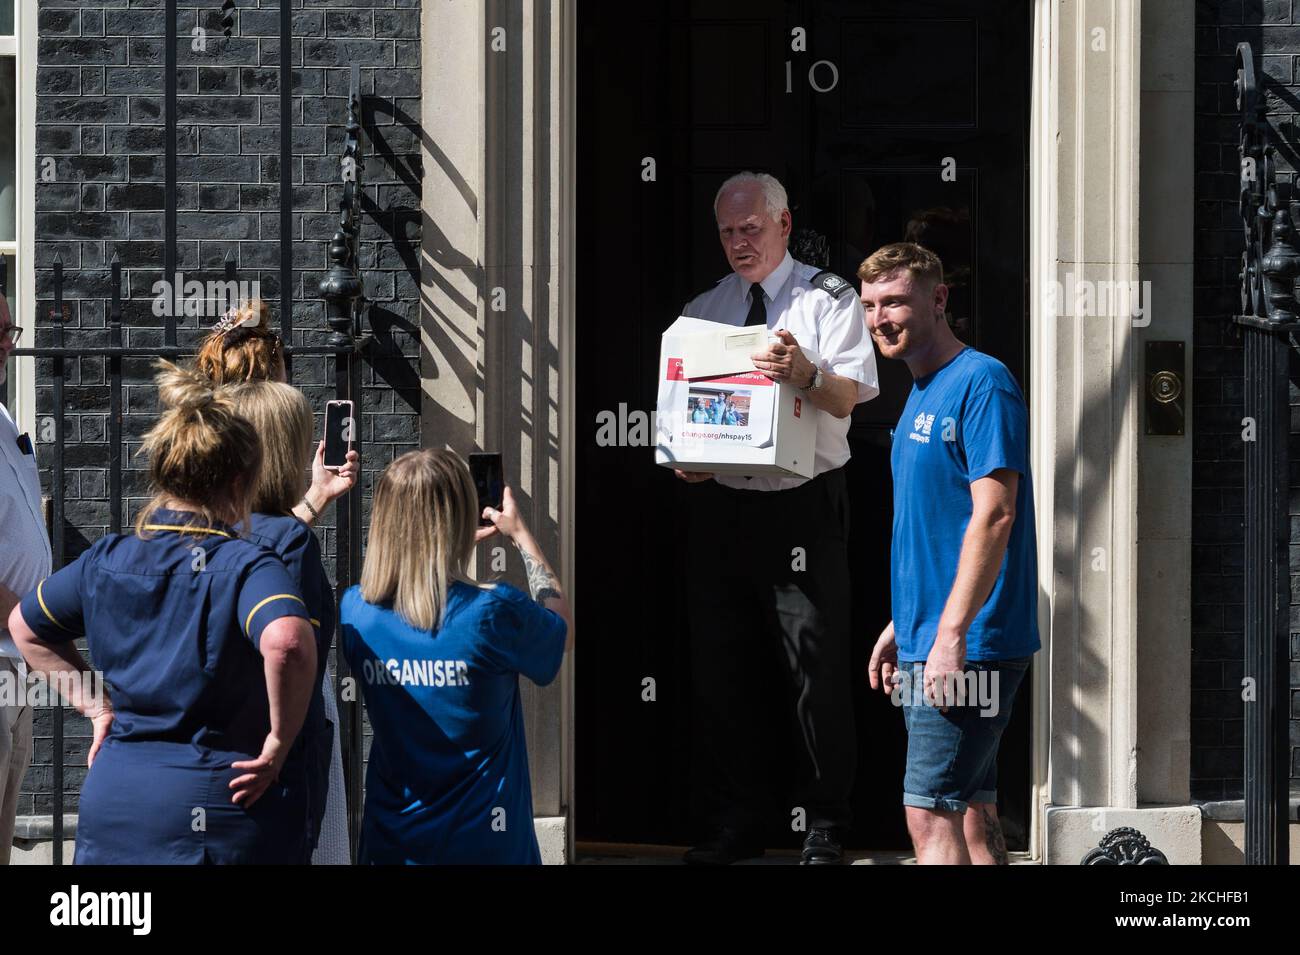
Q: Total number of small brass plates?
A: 1